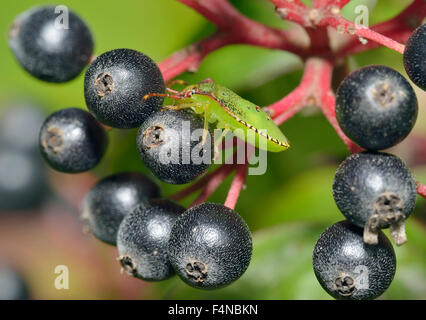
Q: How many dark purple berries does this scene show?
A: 11